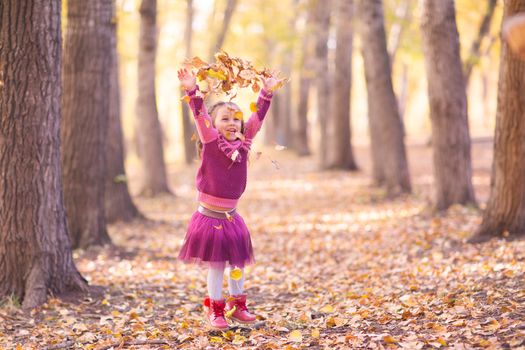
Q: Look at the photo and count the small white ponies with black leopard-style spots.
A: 0